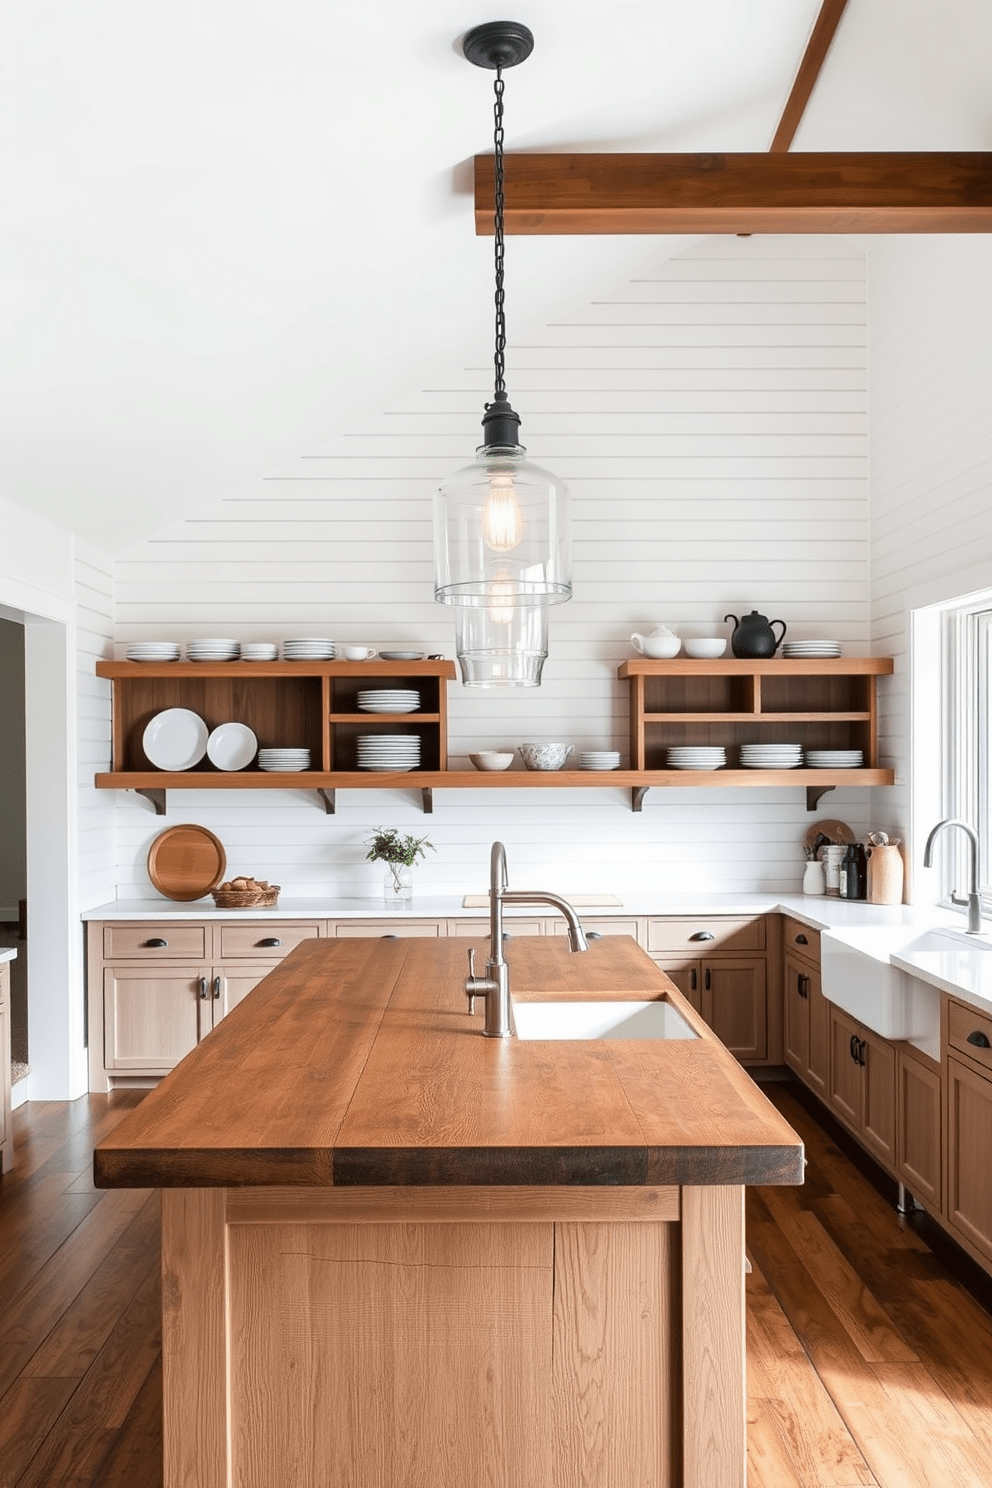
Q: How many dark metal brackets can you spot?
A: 5